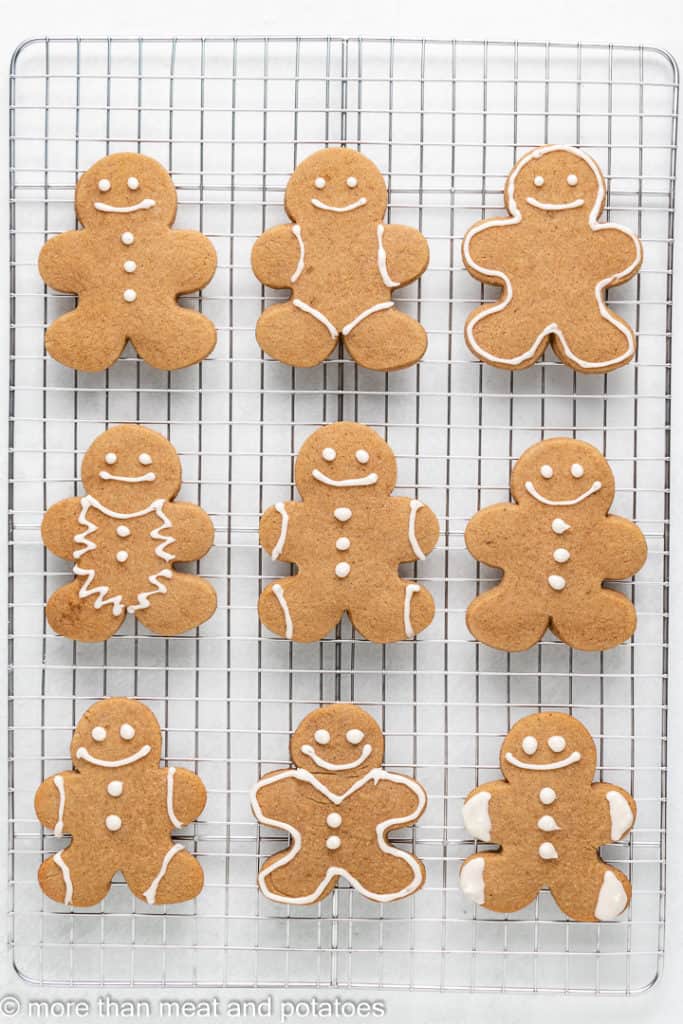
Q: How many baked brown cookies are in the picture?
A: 9